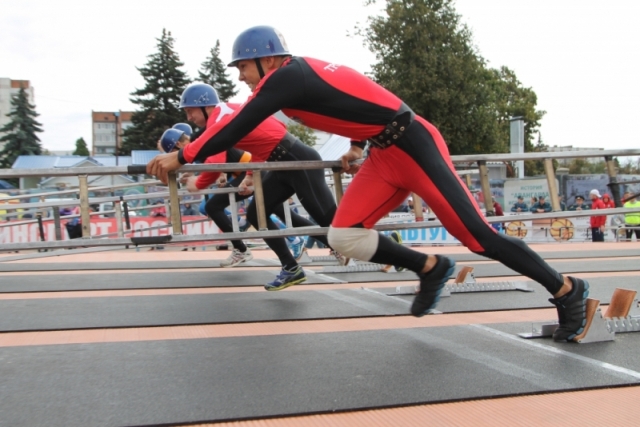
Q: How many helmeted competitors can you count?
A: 4